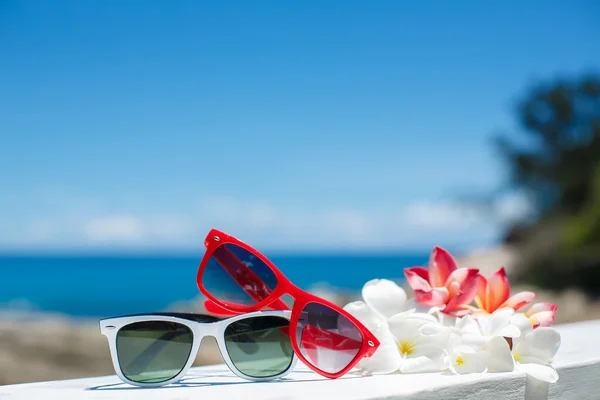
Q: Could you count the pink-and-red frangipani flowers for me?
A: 3